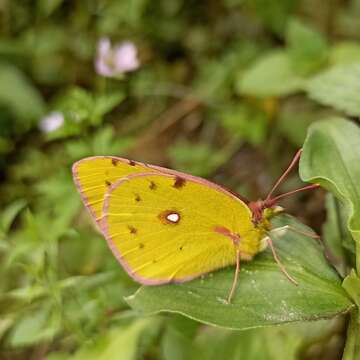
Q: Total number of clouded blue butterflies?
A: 0